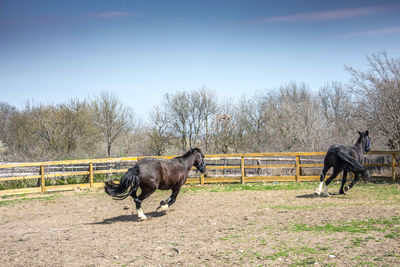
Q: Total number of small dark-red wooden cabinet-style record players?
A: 0